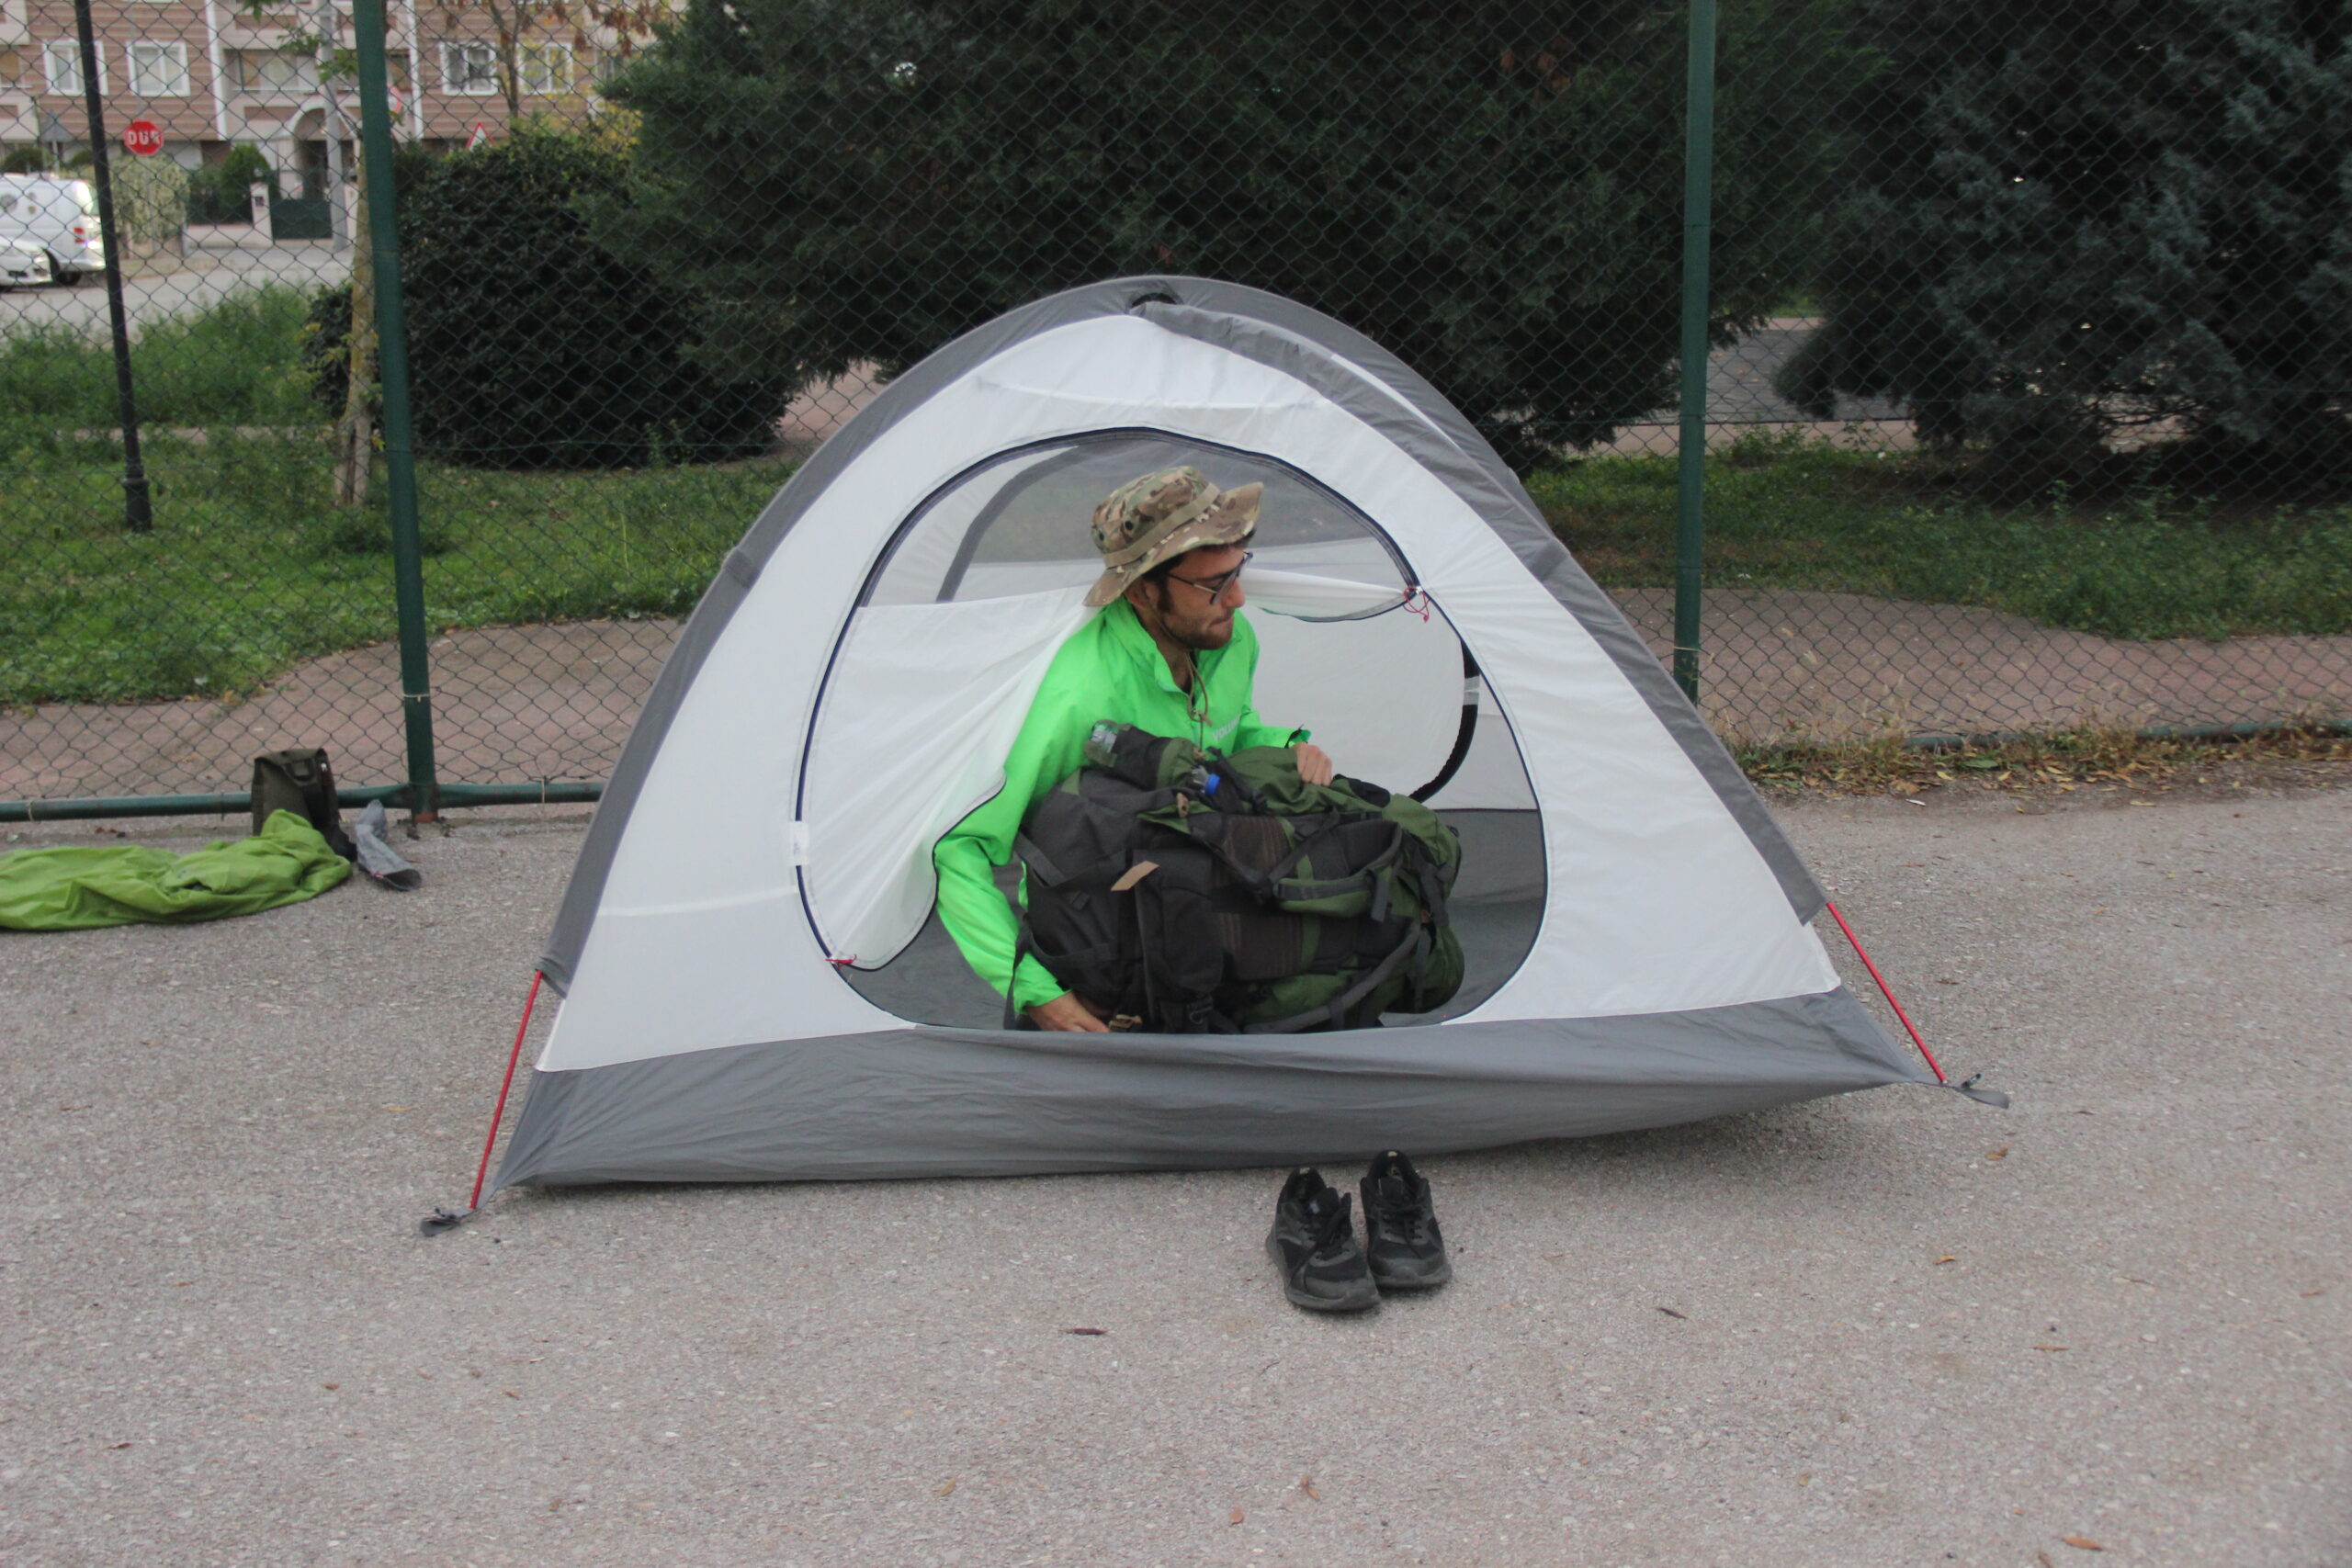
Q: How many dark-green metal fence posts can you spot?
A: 2